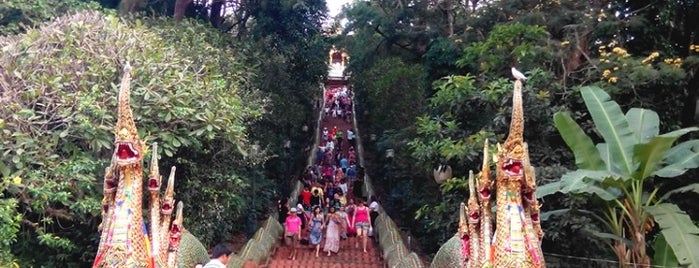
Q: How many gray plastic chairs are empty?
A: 0